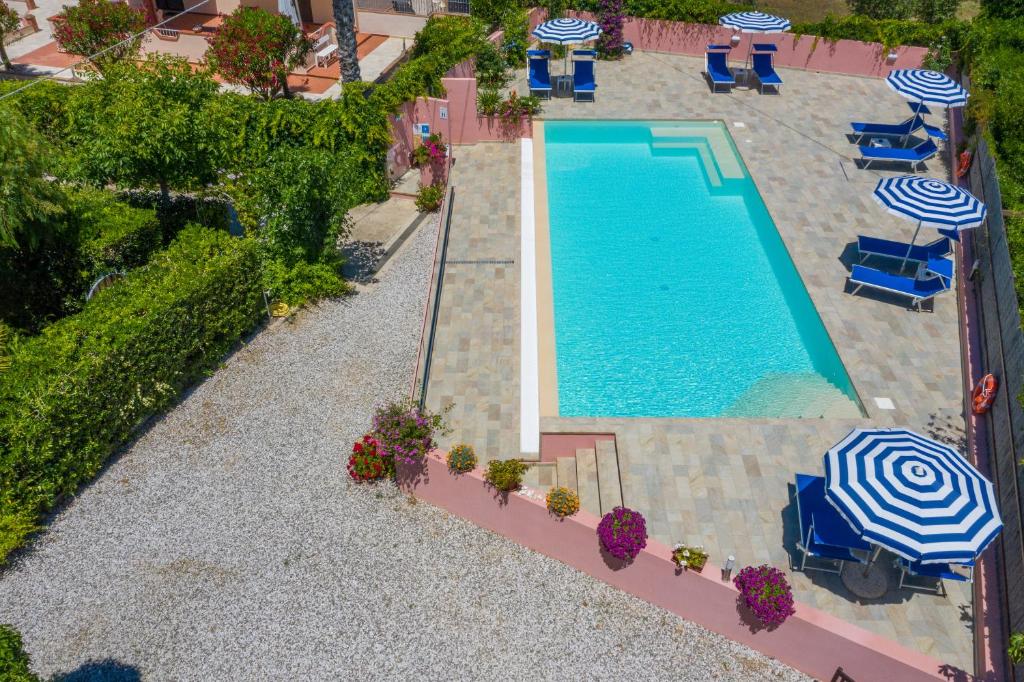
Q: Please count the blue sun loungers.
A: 10